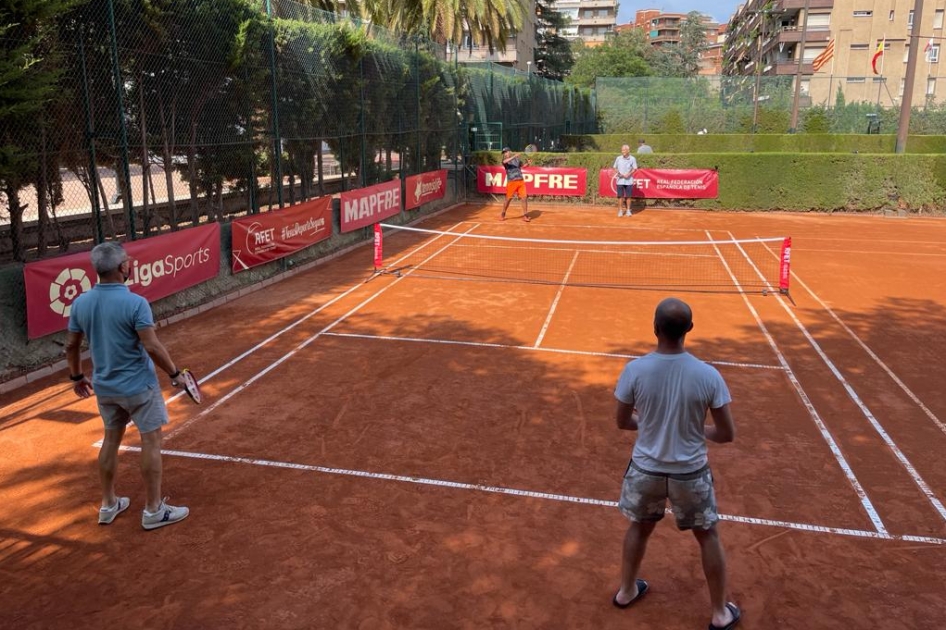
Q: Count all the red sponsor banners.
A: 6